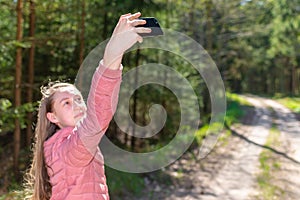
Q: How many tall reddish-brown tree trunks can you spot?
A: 3